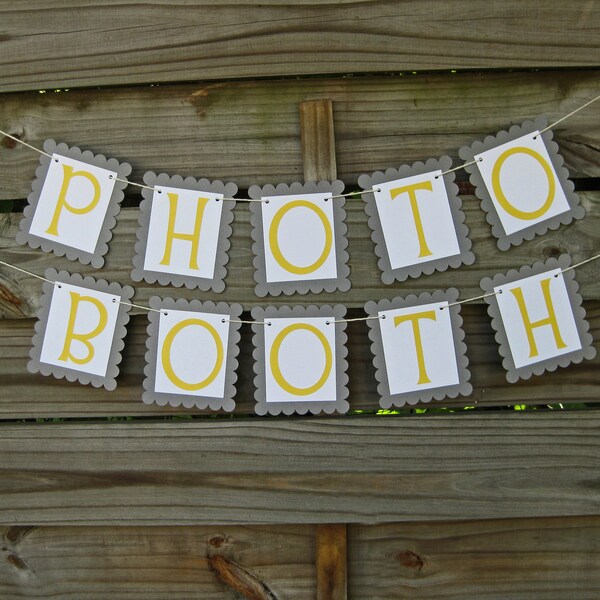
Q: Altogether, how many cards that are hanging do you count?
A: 10